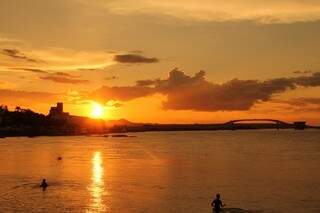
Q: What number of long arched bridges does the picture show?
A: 1